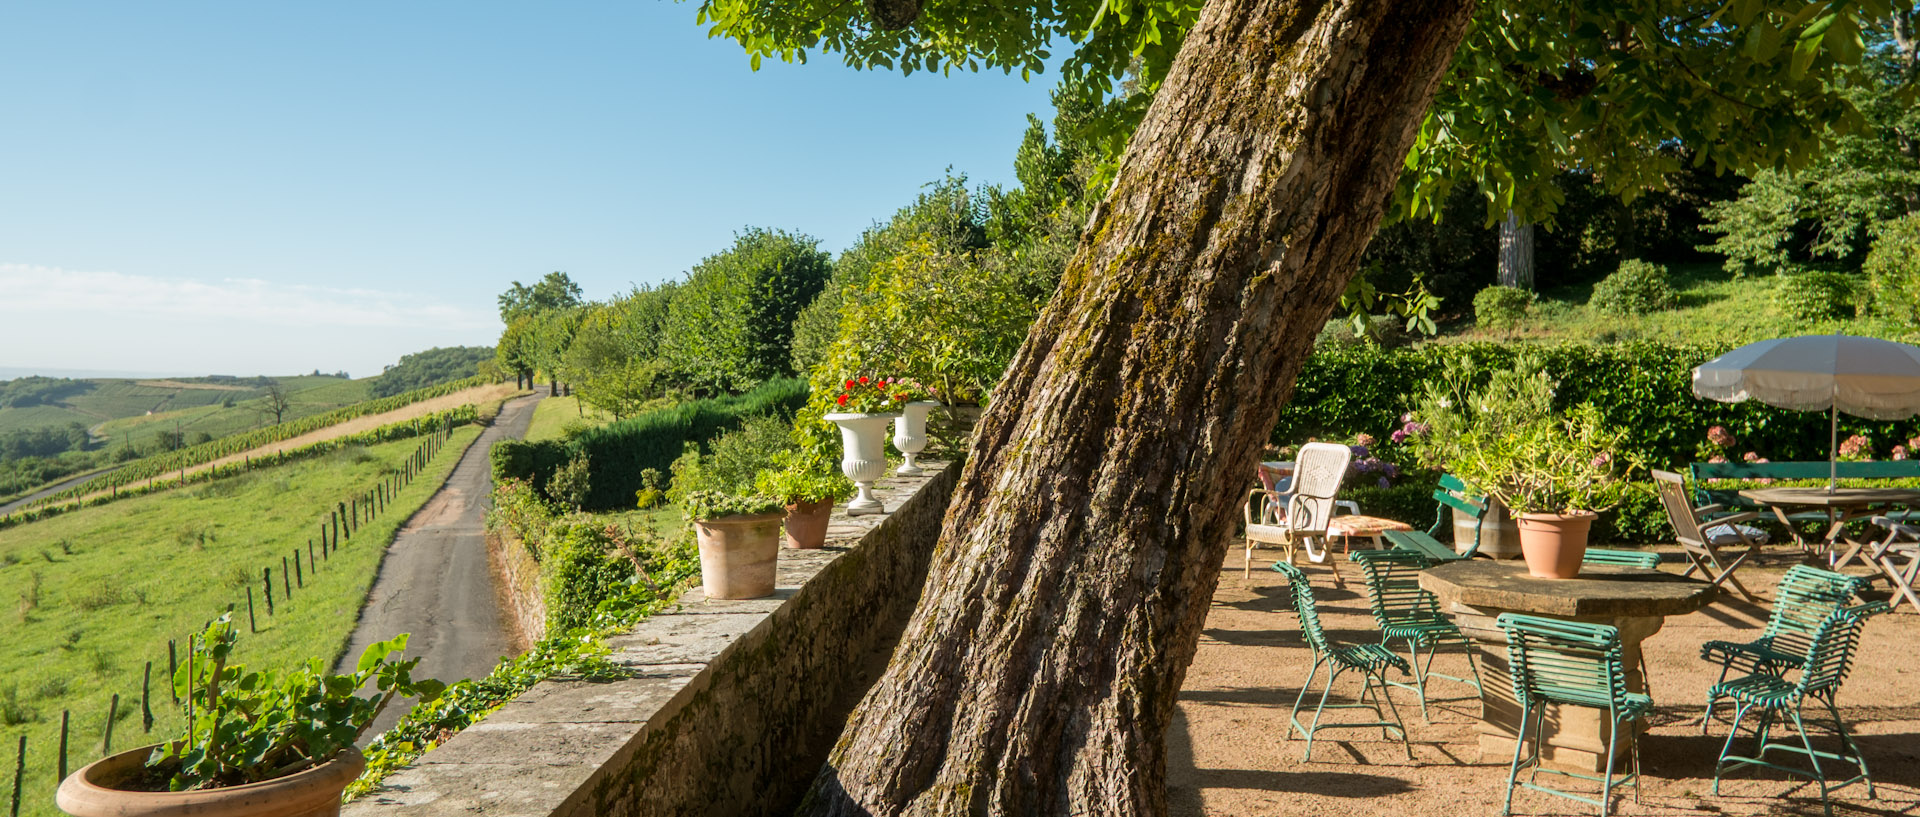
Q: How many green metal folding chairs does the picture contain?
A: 6